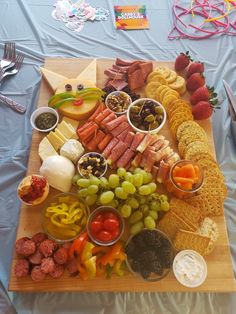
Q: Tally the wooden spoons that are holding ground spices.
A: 0